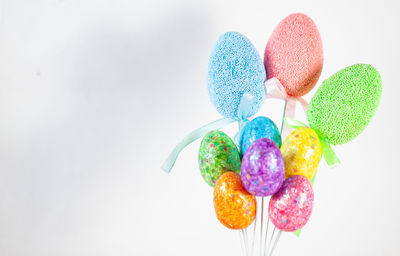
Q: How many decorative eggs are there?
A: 9